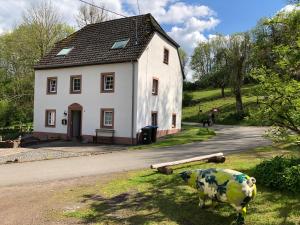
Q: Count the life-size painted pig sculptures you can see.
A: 1